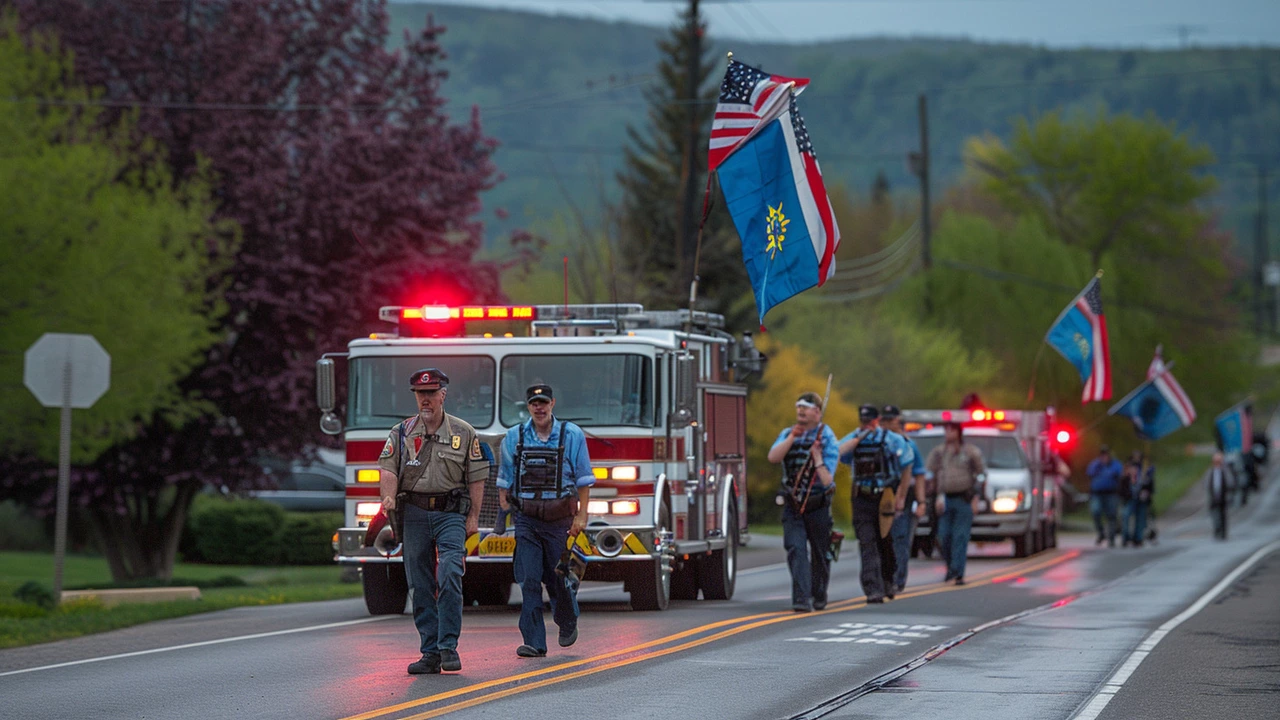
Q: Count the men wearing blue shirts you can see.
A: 5